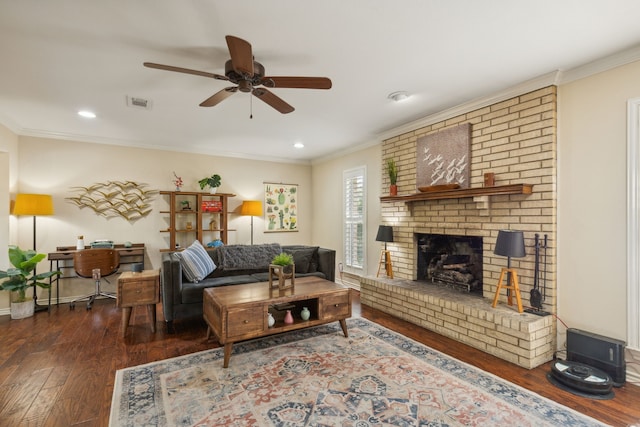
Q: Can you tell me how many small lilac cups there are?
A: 0